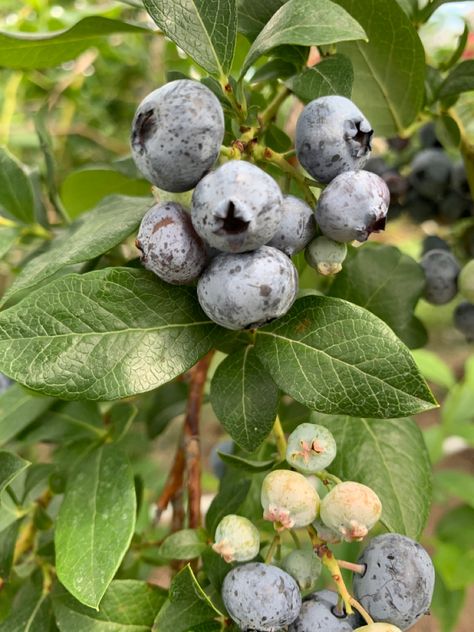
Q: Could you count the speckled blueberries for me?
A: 10